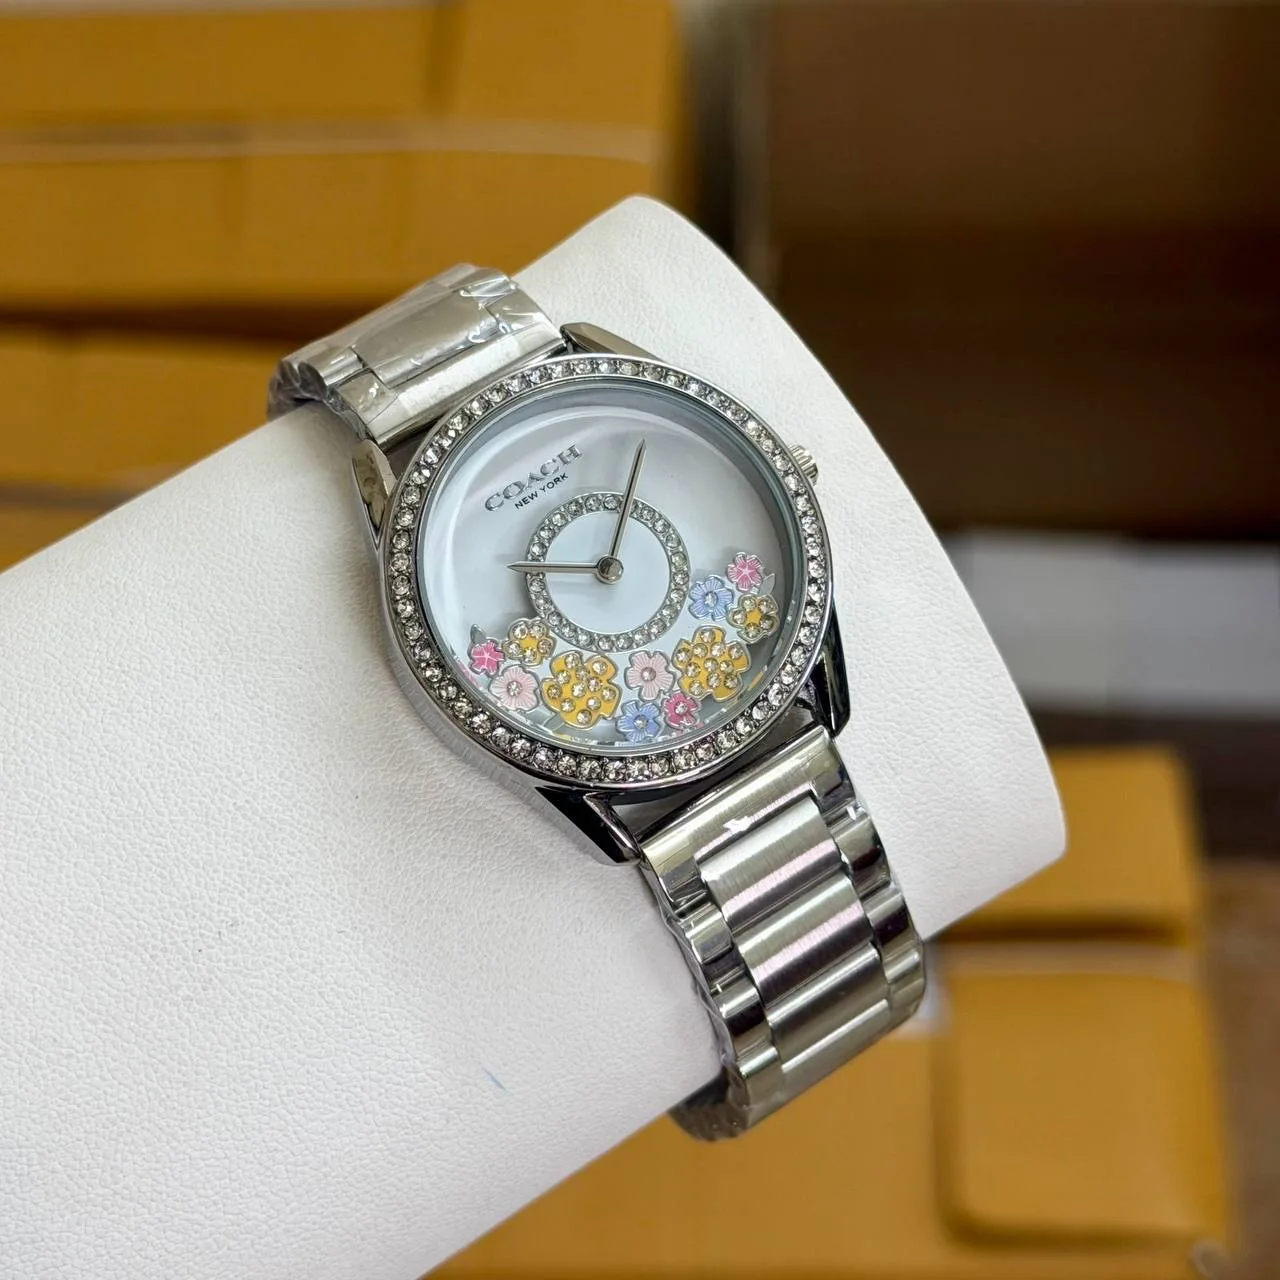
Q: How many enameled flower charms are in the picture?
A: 11